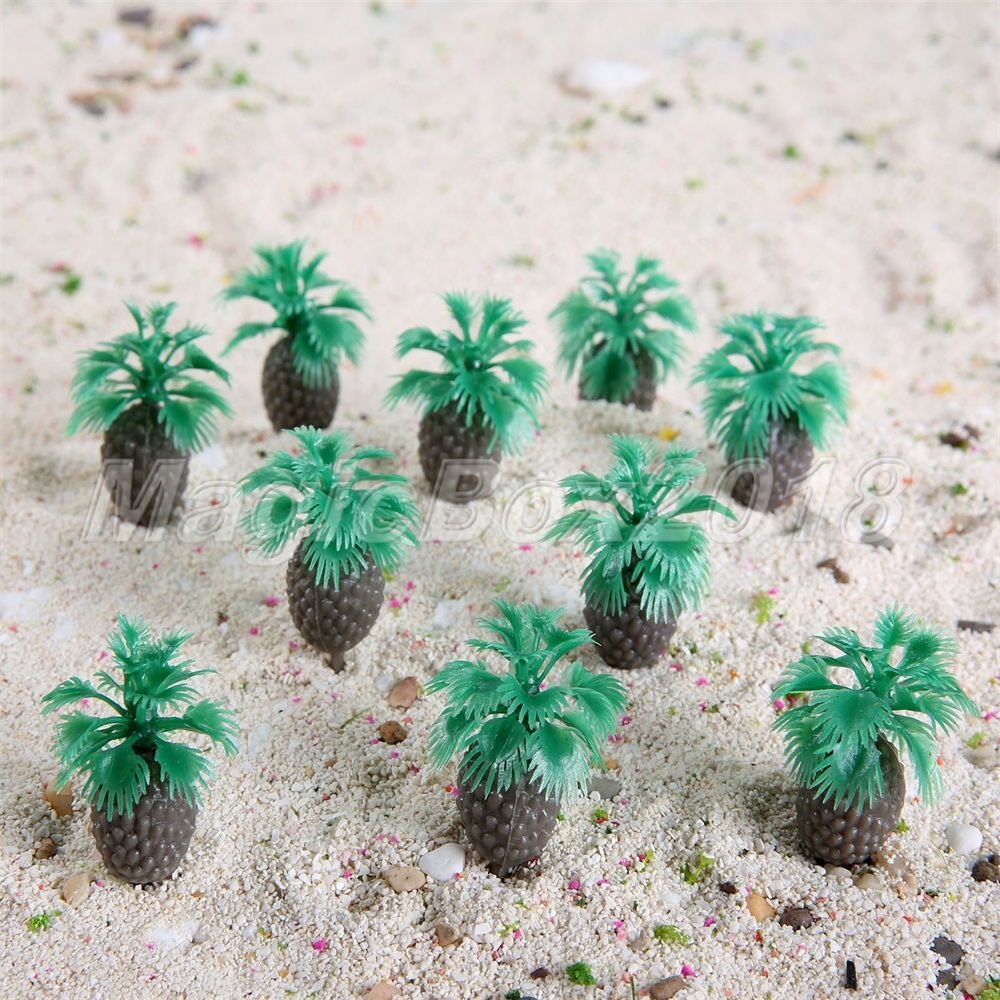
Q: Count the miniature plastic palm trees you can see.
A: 10